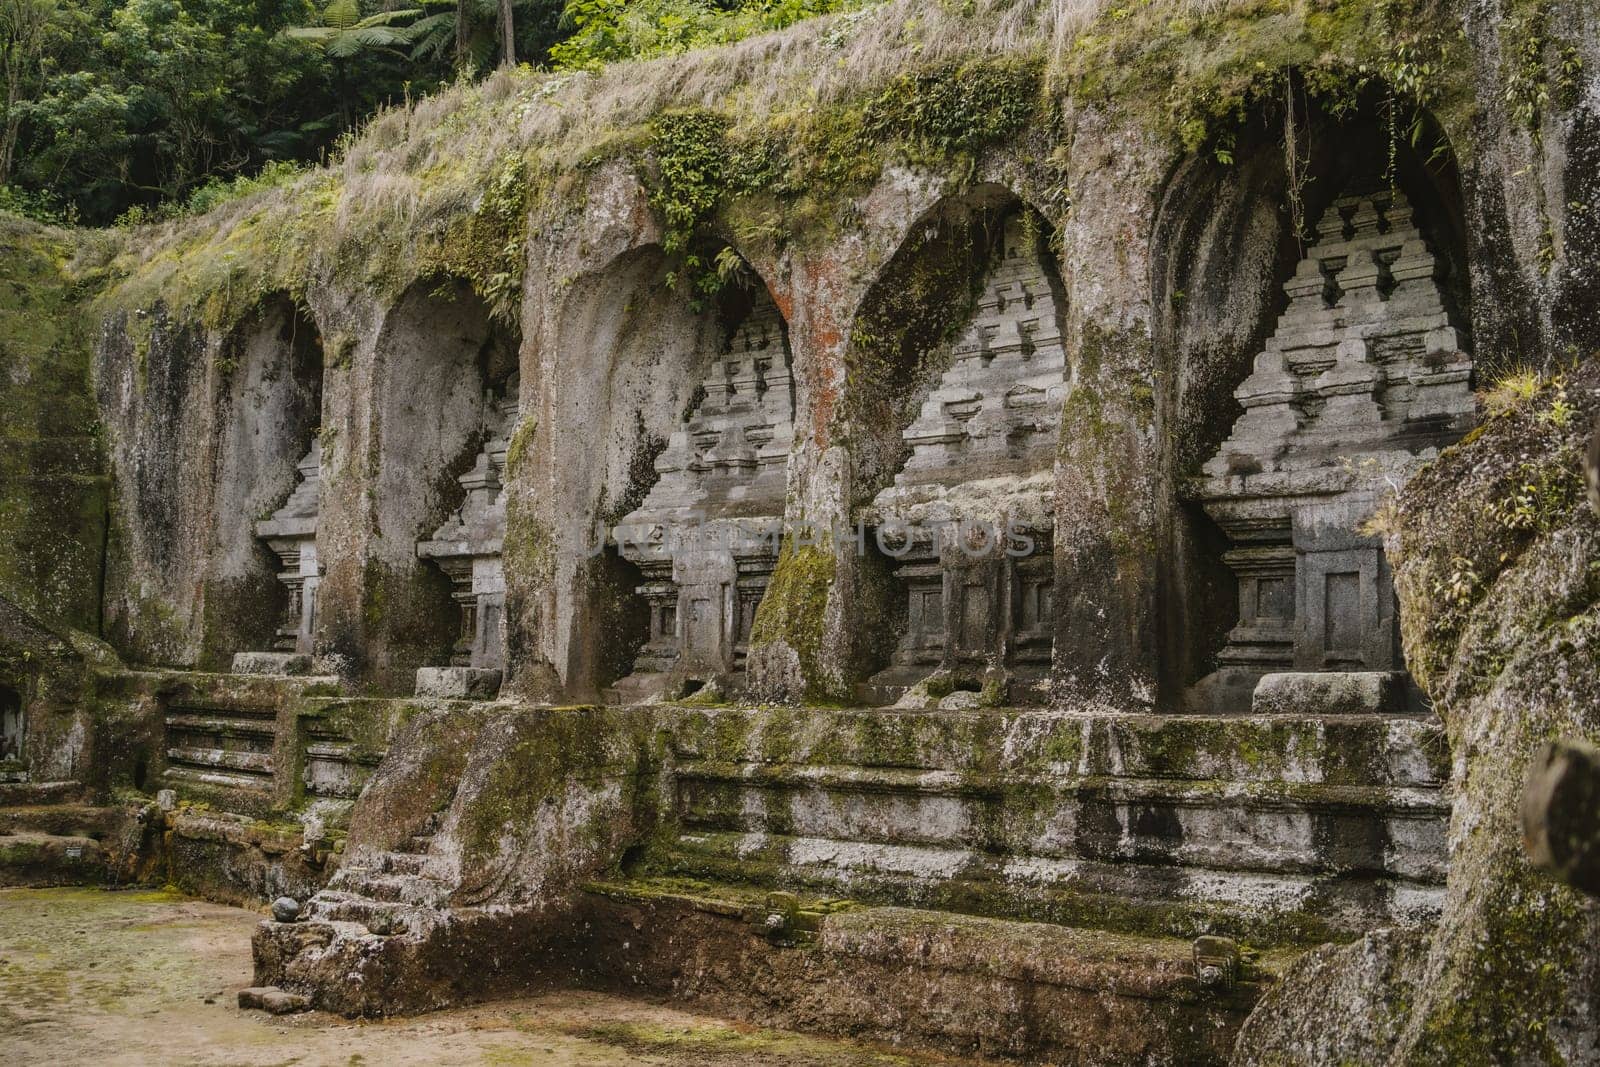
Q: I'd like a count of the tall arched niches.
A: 5